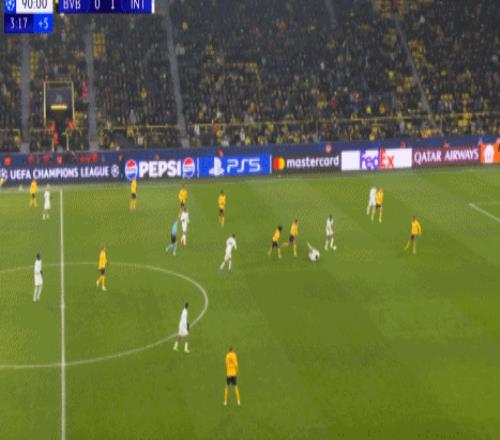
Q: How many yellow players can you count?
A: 10